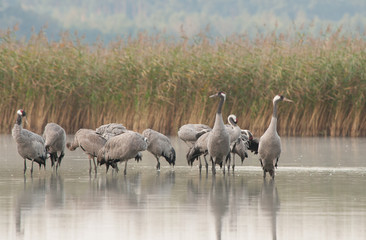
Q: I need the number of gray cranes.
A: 12